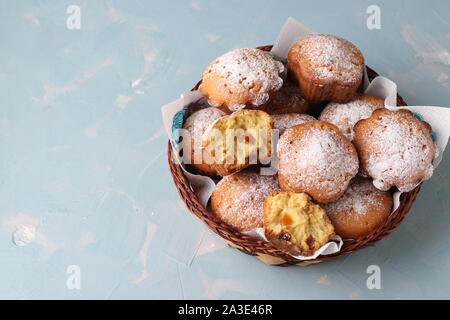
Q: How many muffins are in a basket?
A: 12